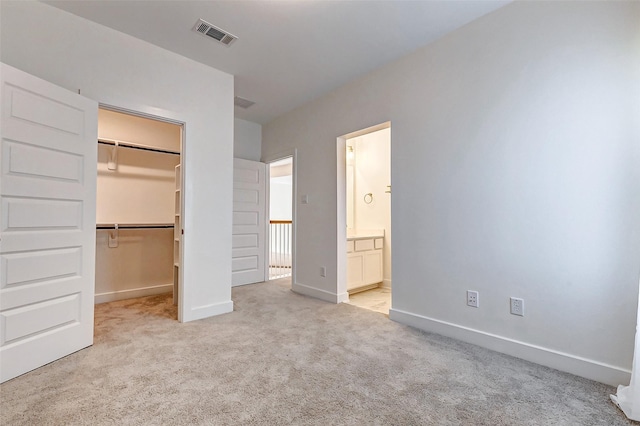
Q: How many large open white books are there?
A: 0